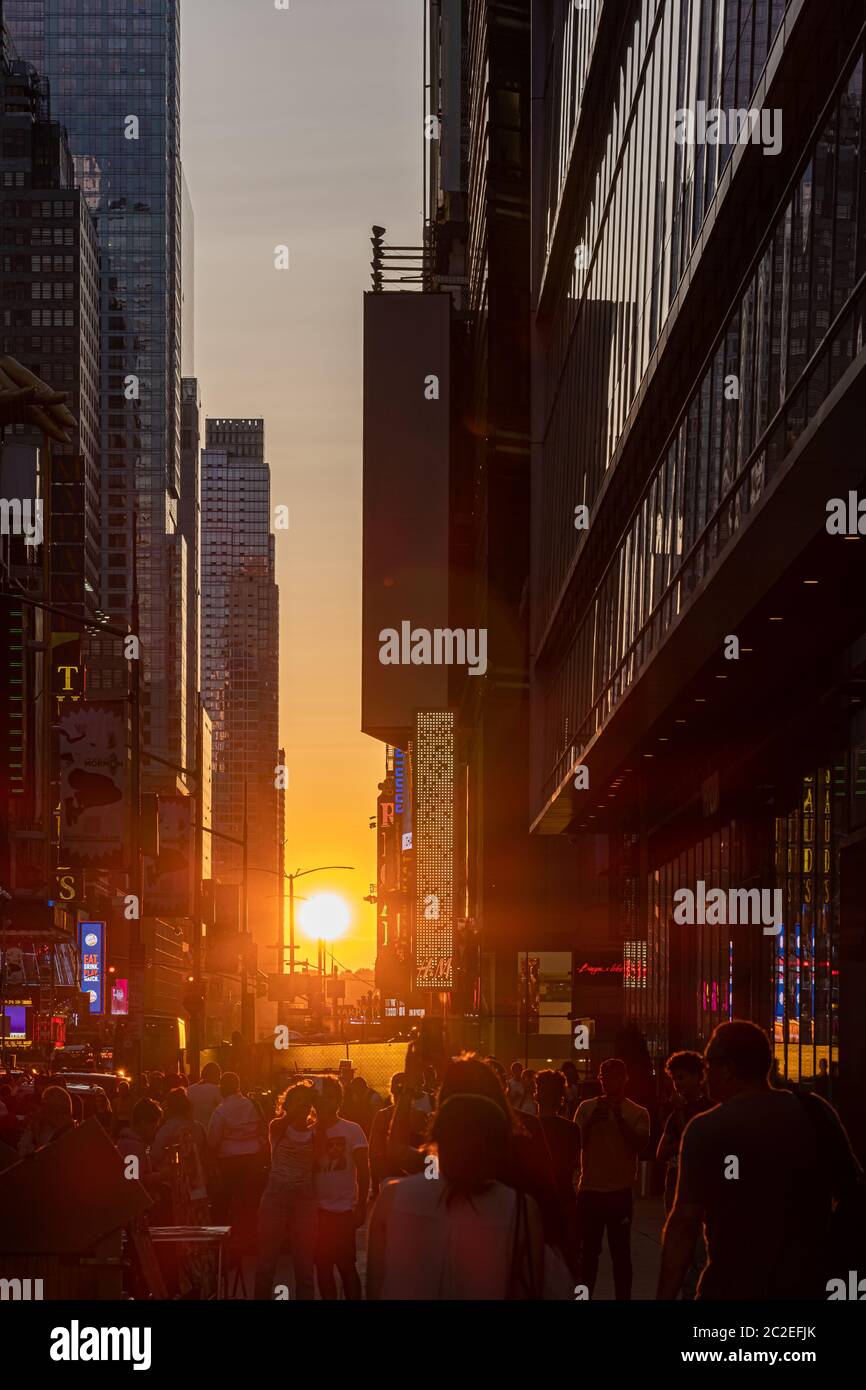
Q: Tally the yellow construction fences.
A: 1